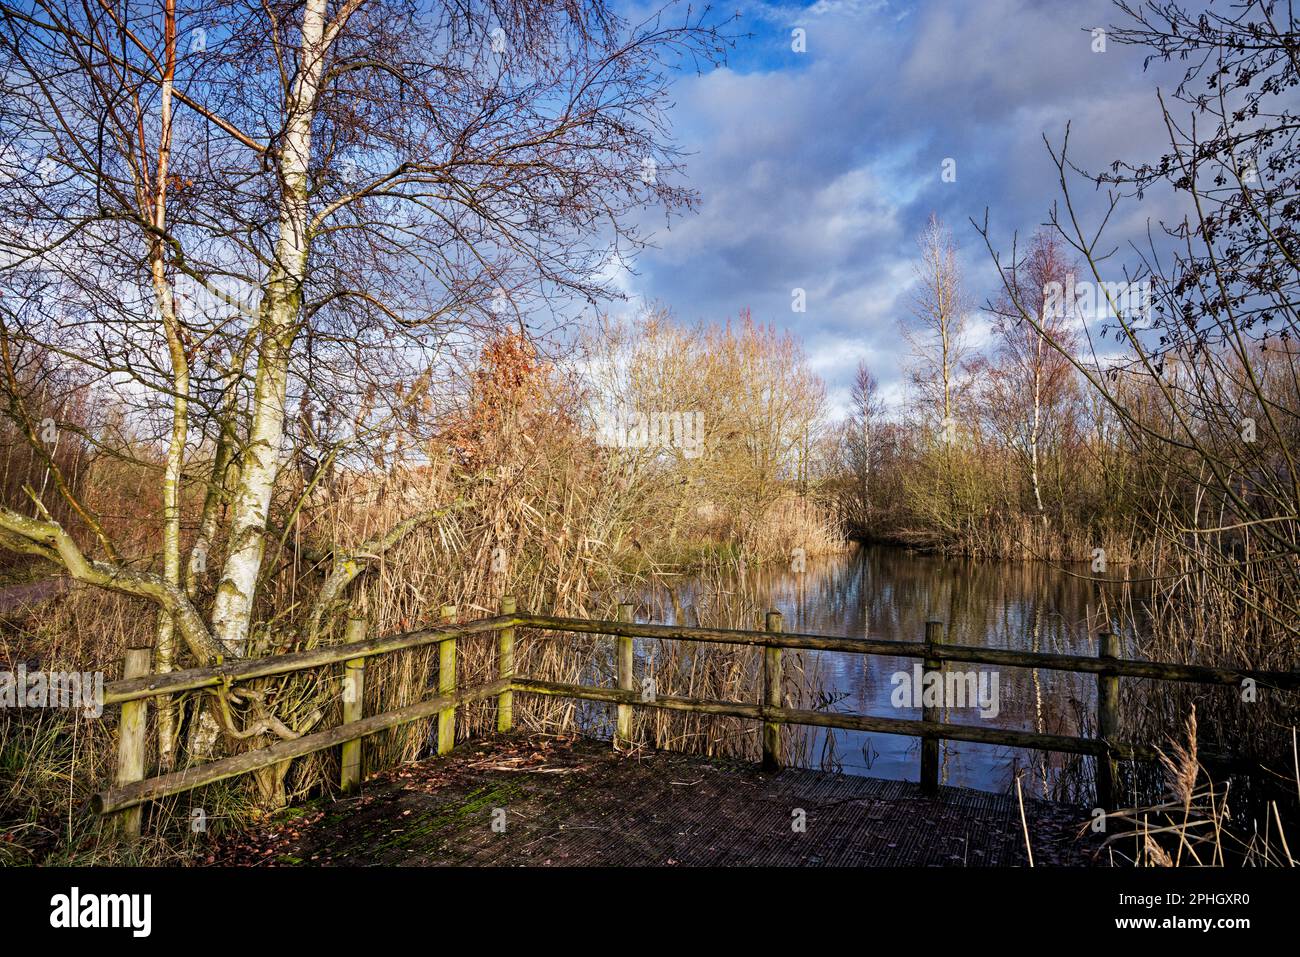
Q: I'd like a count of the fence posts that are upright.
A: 8